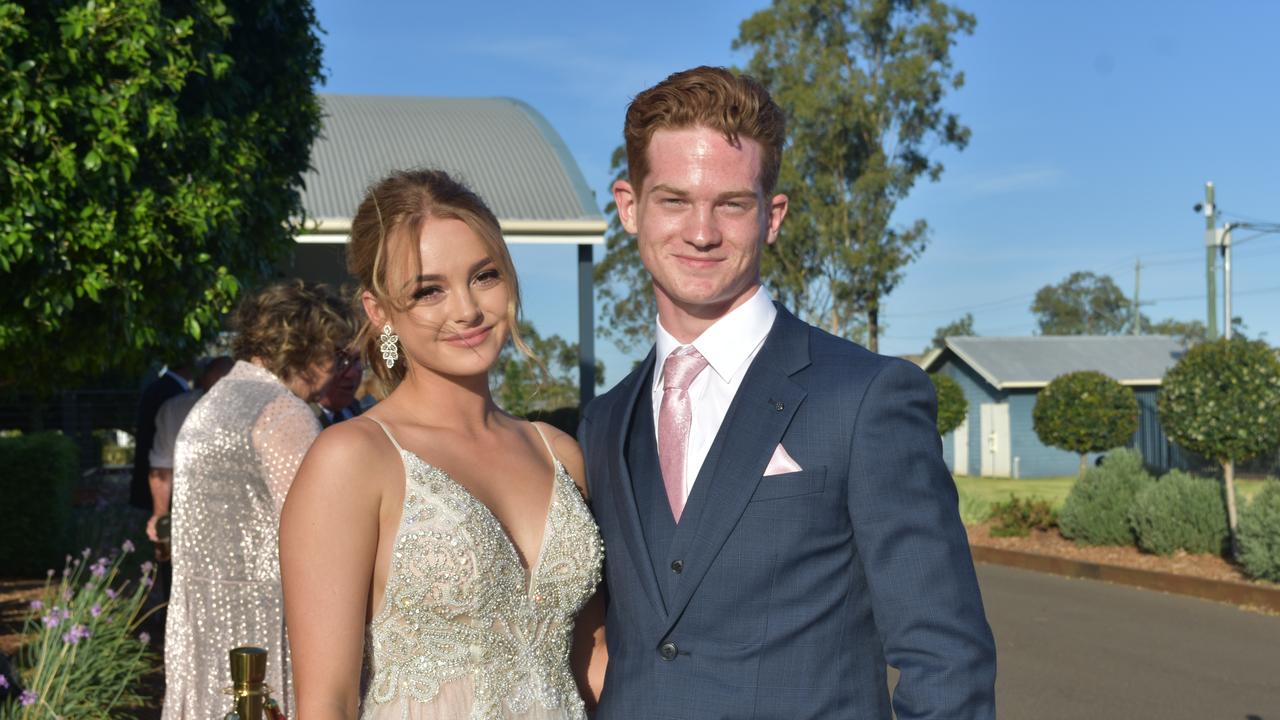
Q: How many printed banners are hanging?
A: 0